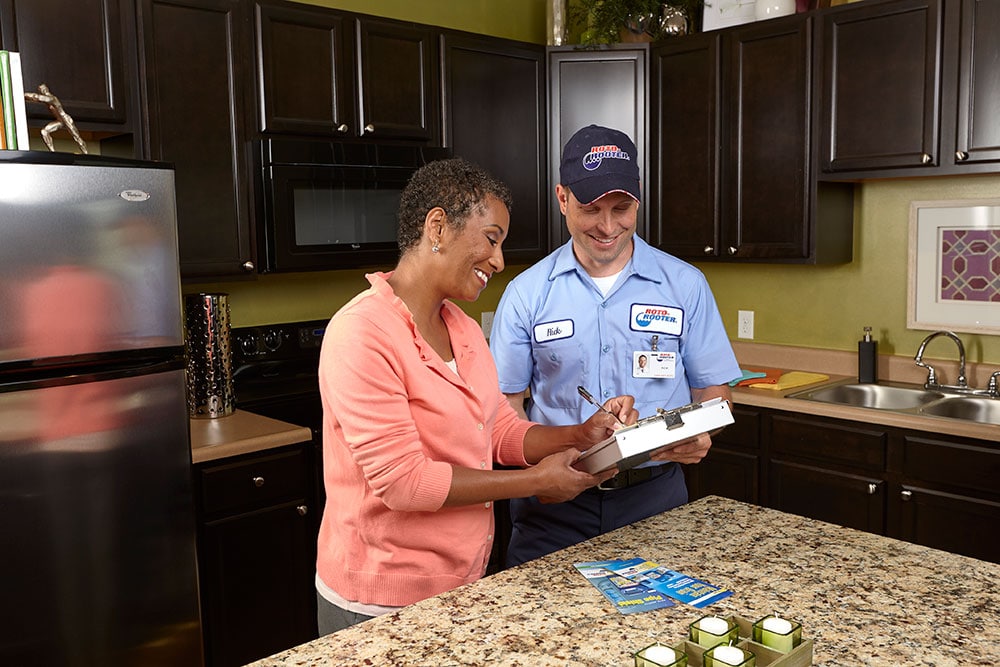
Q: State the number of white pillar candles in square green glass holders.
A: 4